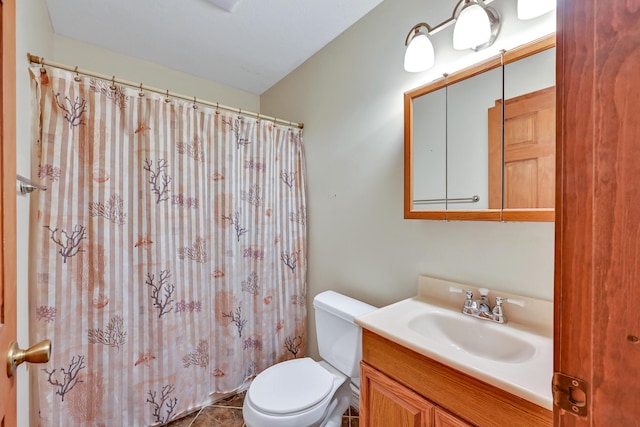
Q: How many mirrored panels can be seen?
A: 3